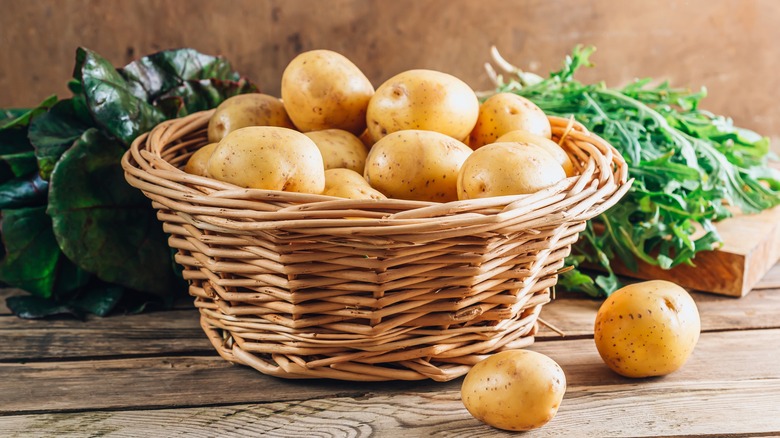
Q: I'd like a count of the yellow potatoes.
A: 13